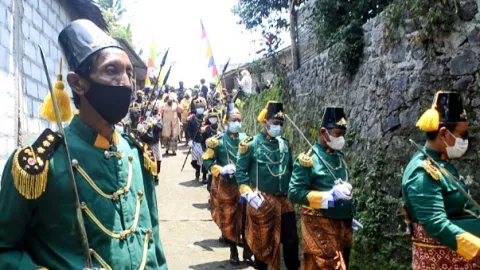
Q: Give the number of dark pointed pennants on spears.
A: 3